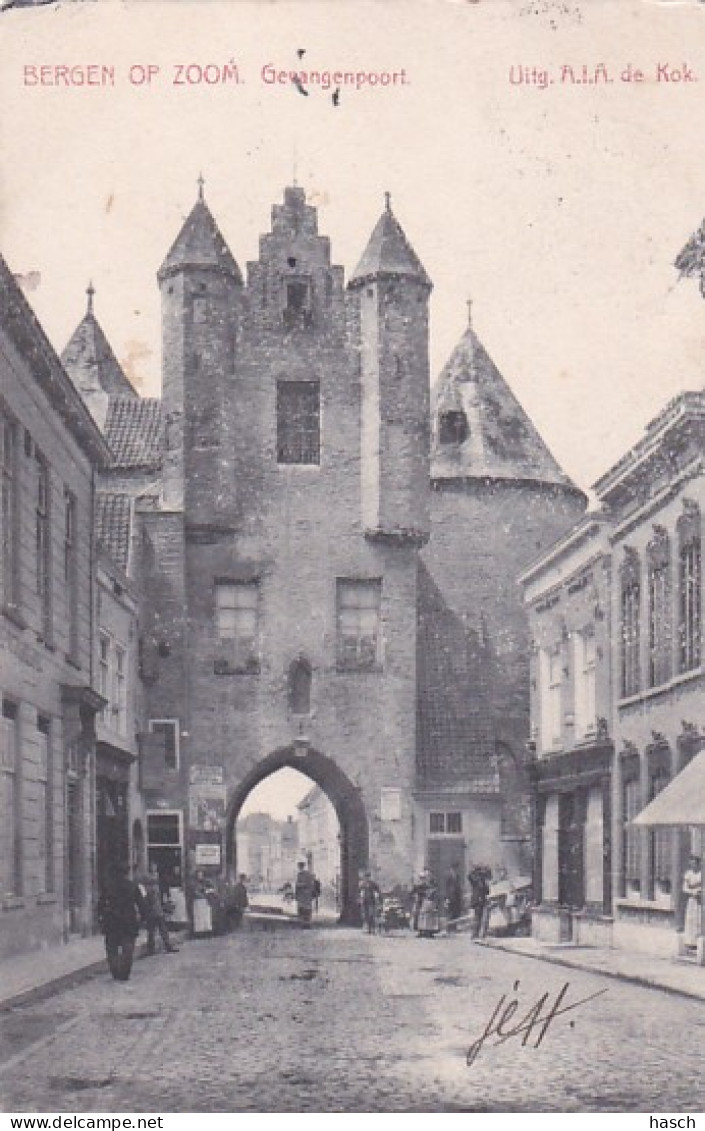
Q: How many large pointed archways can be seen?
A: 1